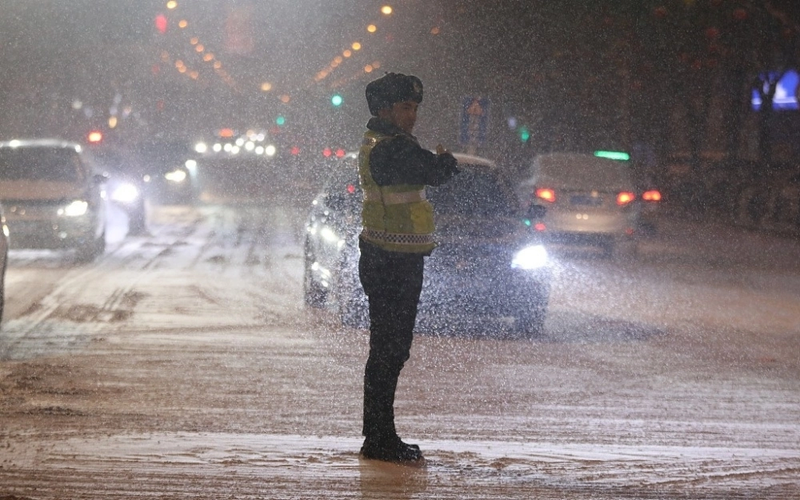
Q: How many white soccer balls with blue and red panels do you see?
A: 0